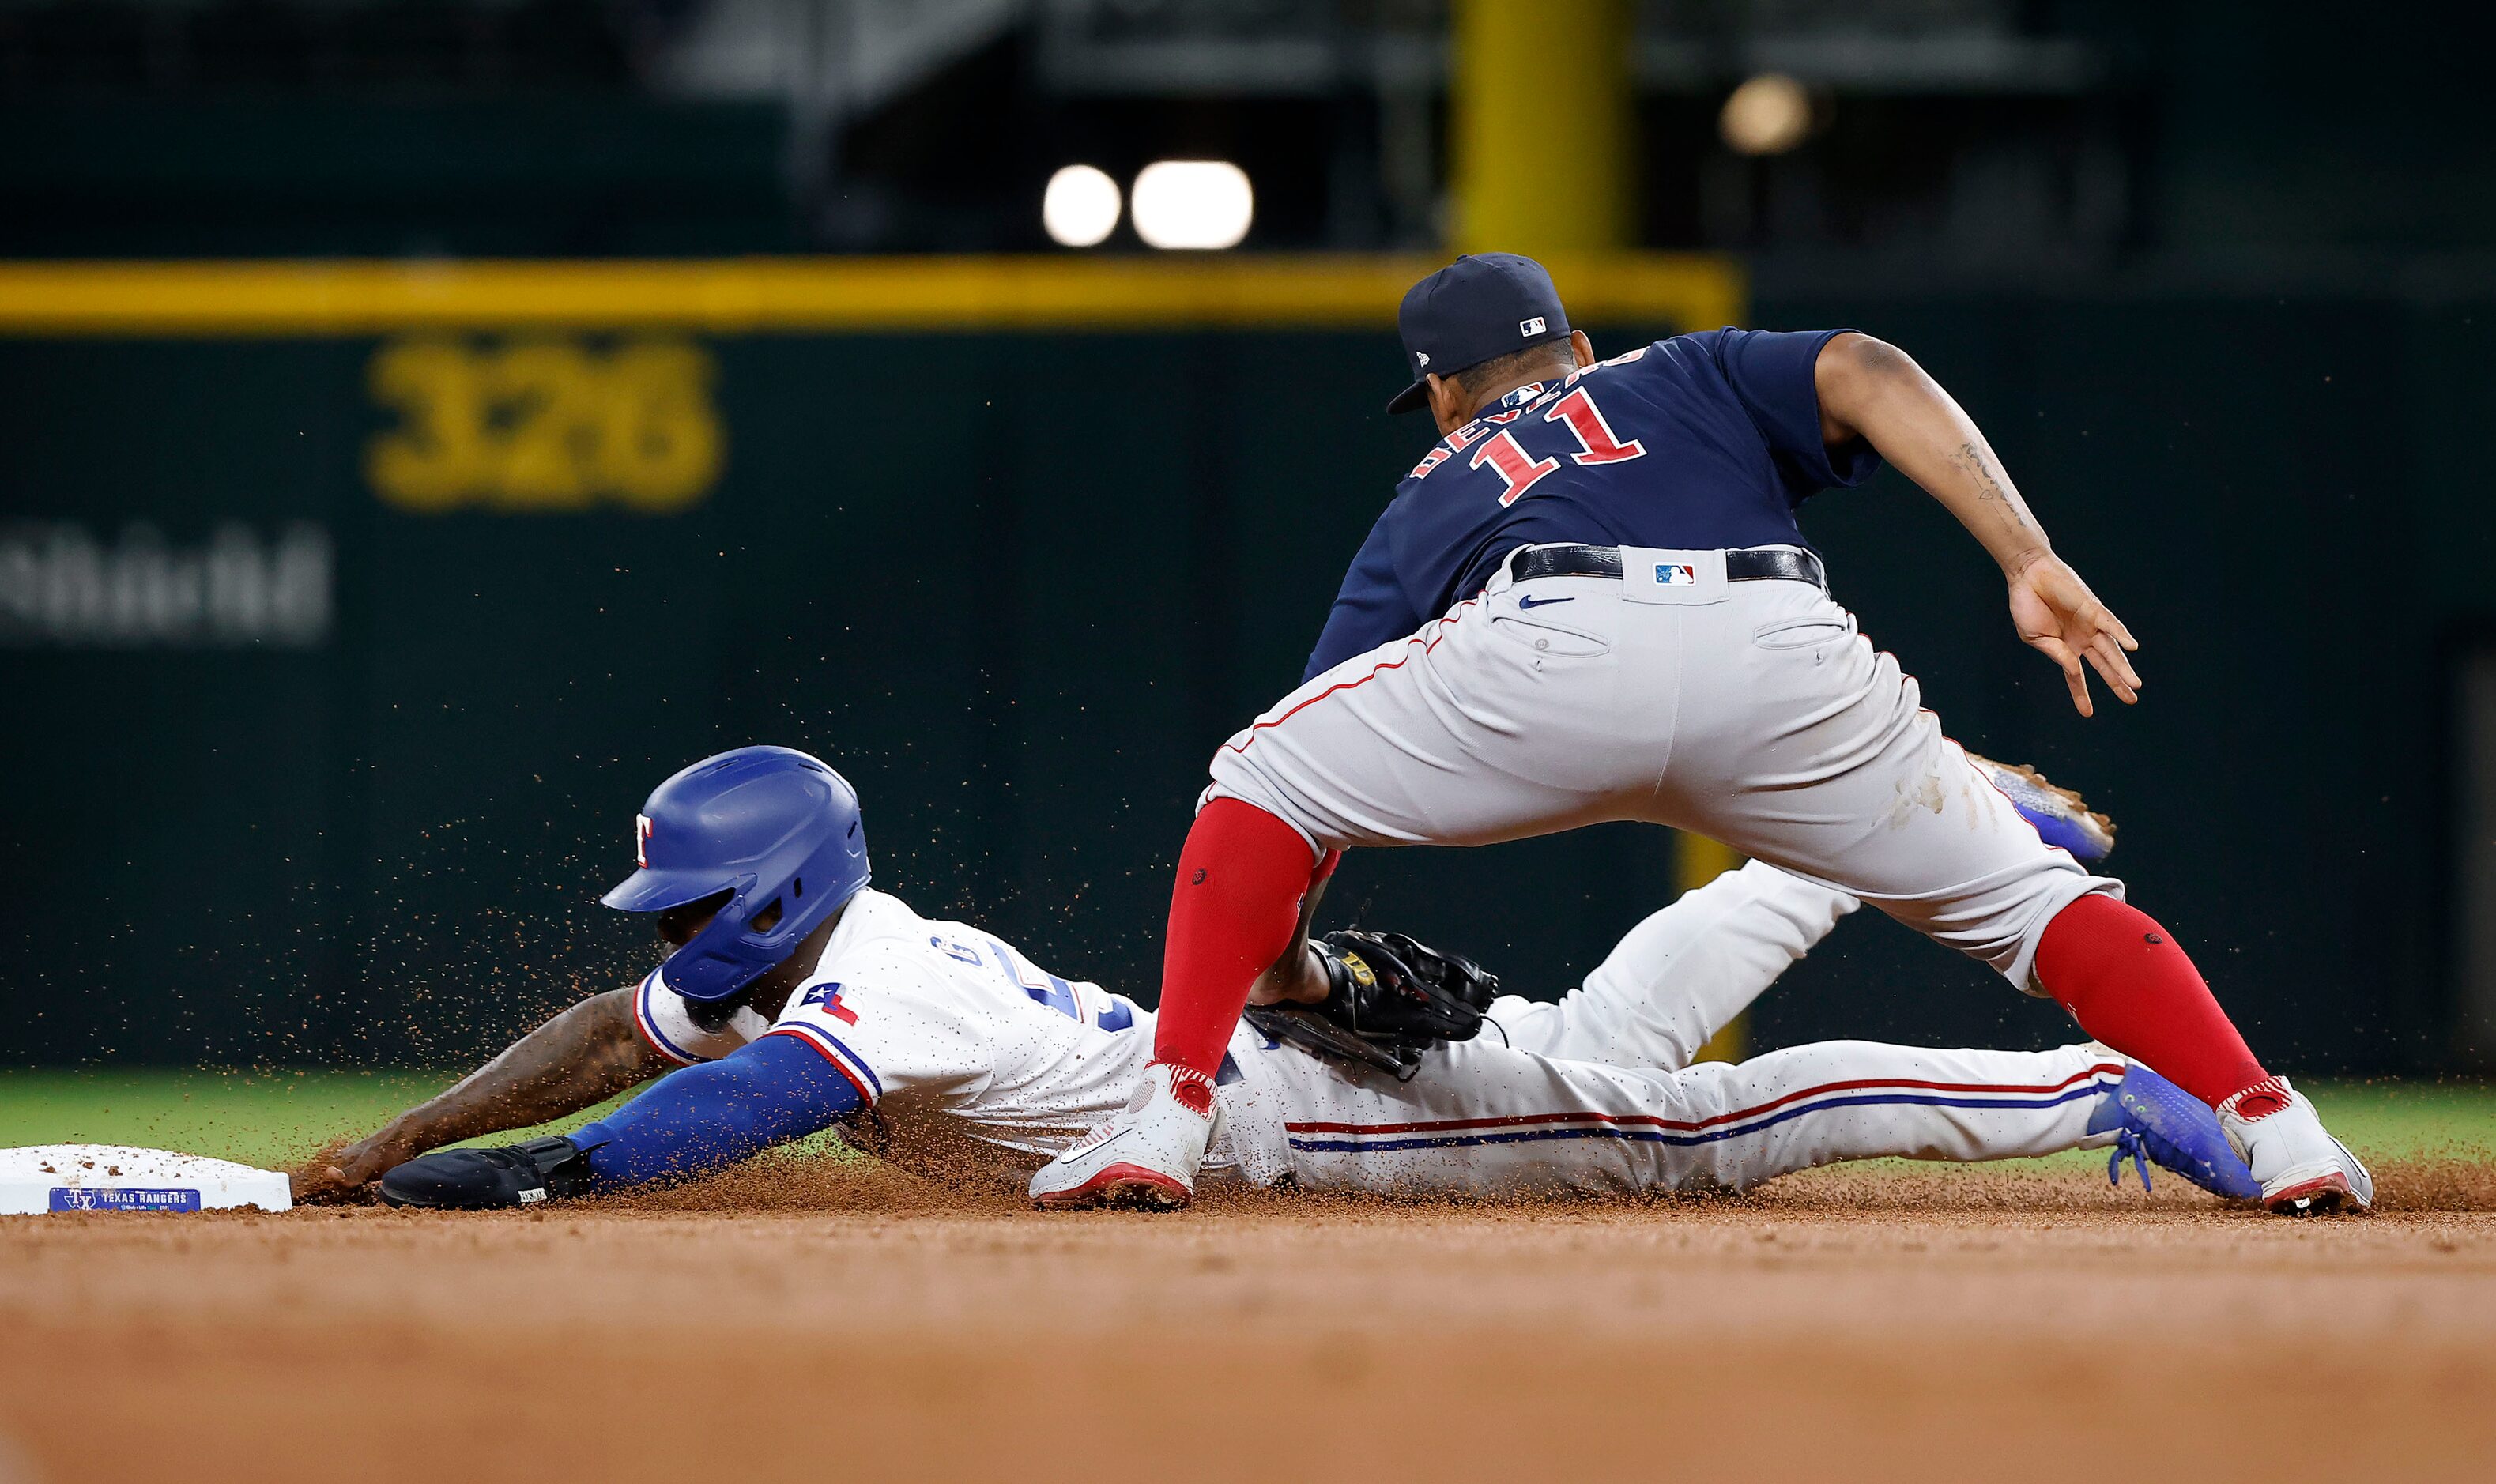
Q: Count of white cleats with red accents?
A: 2